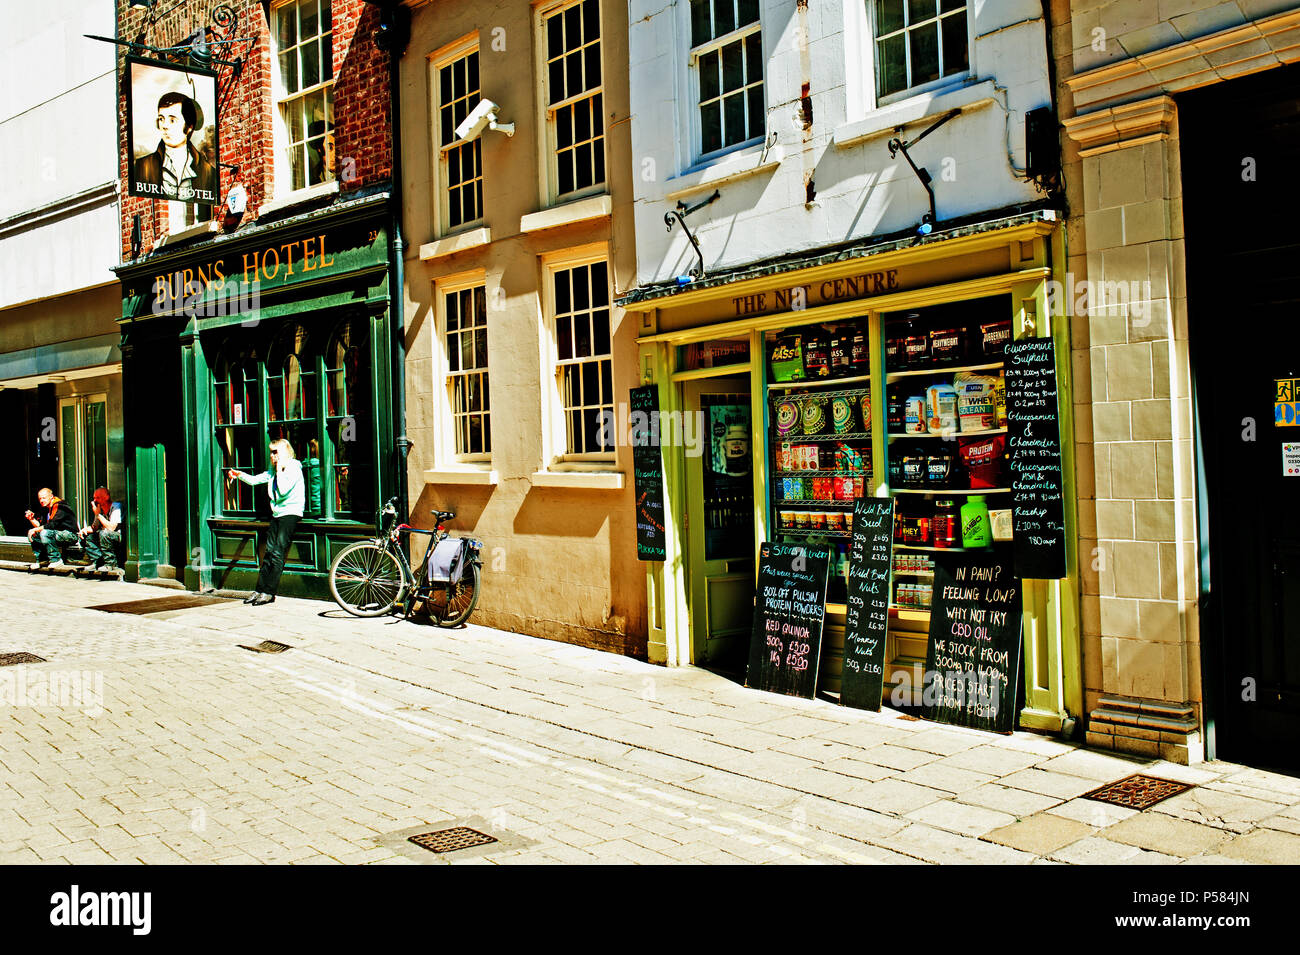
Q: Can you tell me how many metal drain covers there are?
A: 4